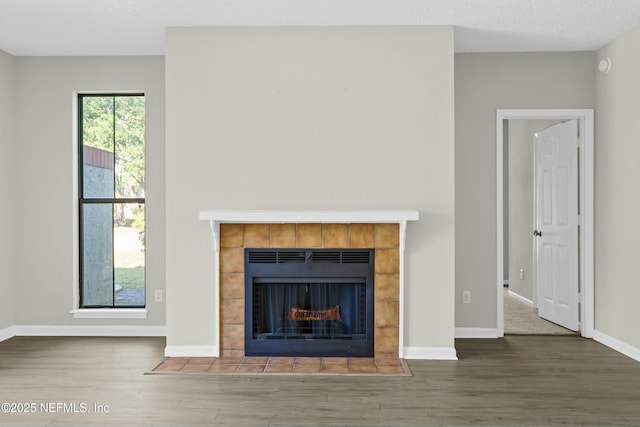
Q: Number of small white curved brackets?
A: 2